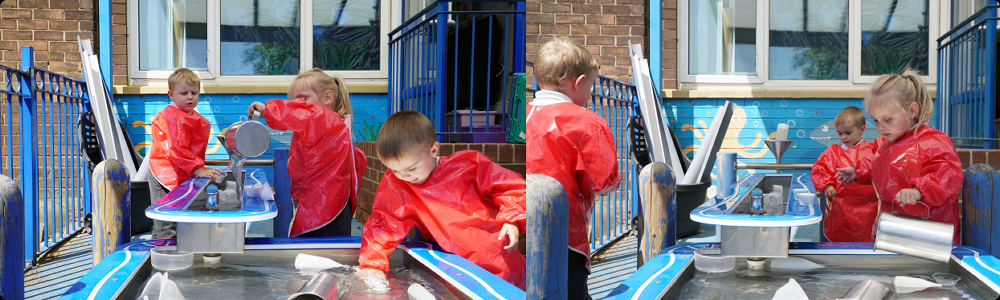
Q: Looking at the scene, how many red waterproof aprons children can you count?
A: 6